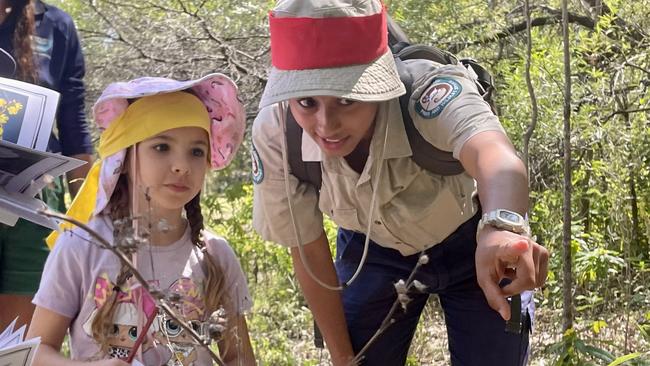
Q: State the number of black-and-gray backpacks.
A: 1